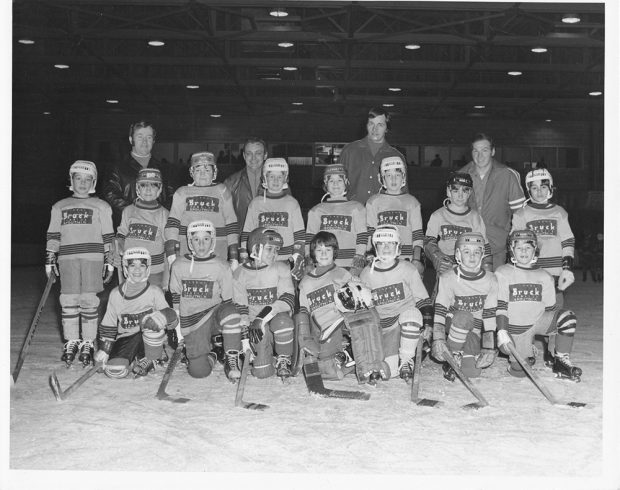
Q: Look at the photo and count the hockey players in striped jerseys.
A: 15